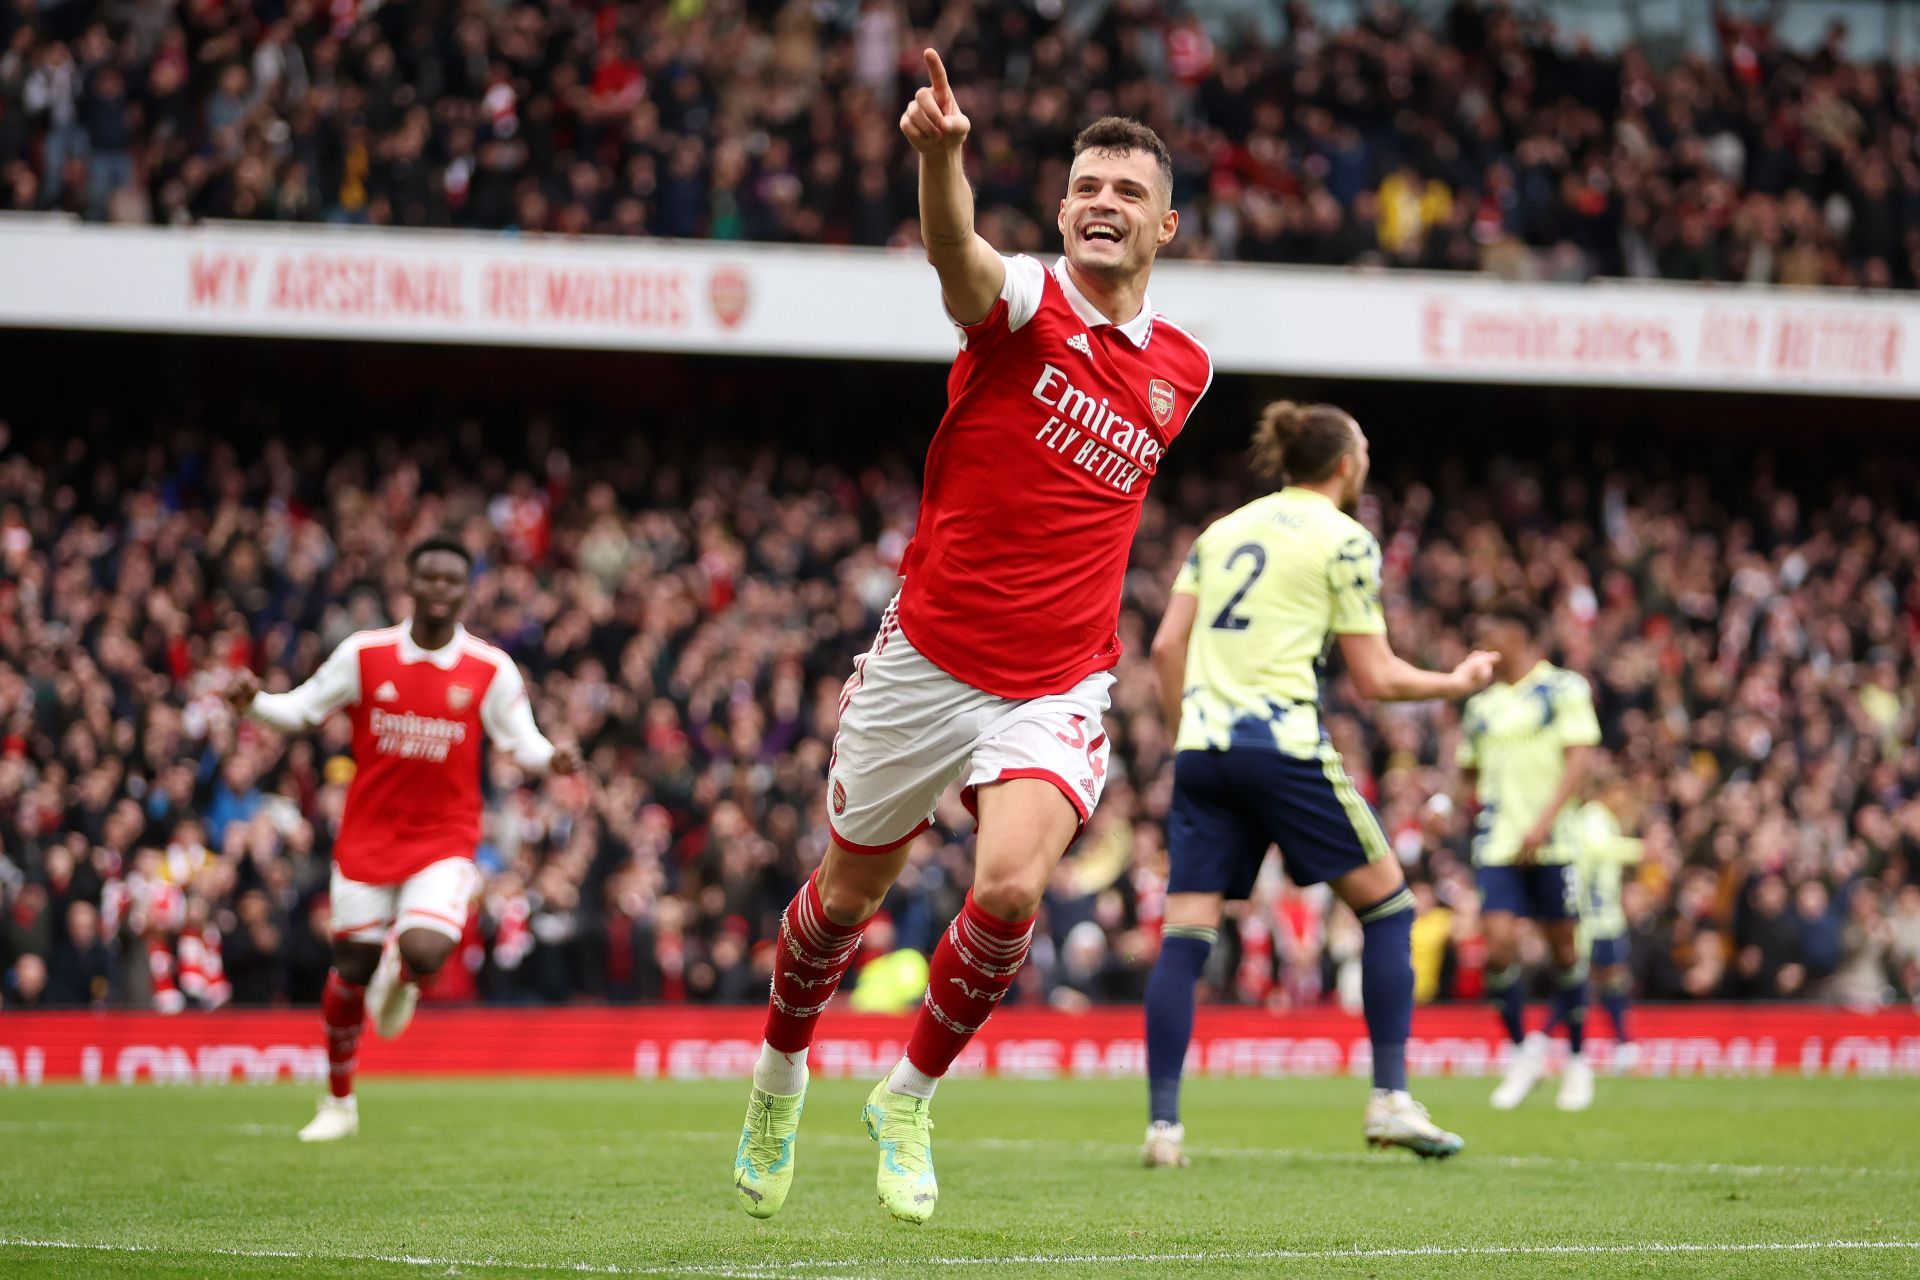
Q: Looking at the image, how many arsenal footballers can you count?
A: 2